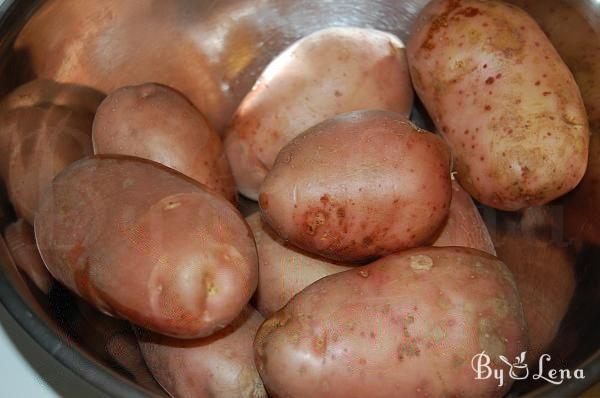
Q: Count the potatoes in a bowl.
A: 8